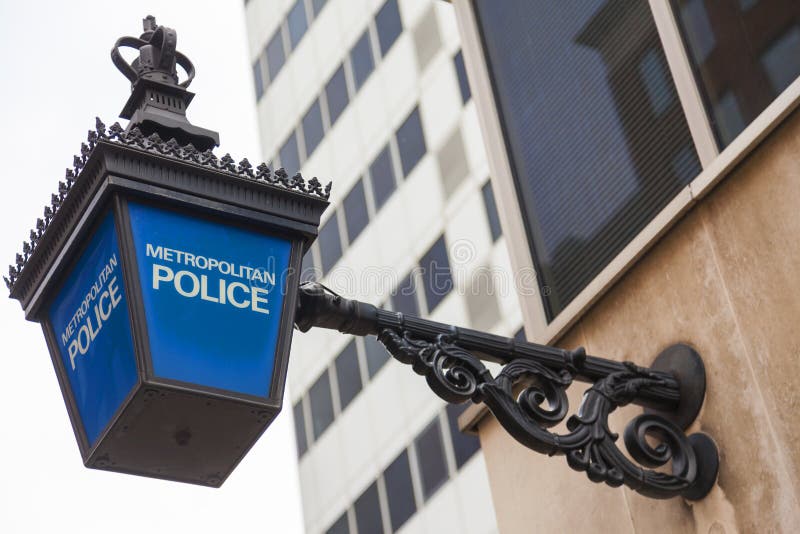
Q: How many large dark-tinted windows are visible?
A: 2